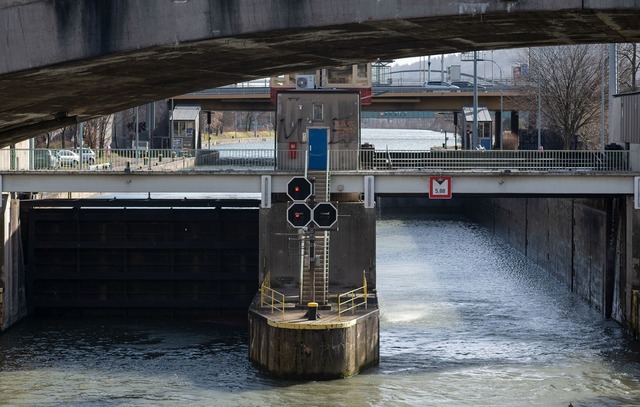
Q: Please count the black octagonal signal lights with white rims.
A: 3